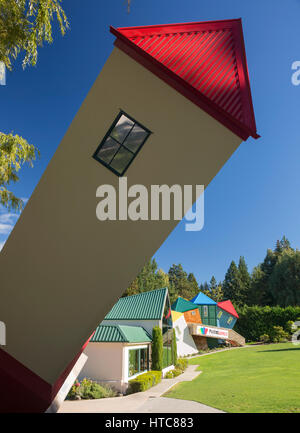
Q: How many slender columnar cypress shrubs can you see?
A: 2